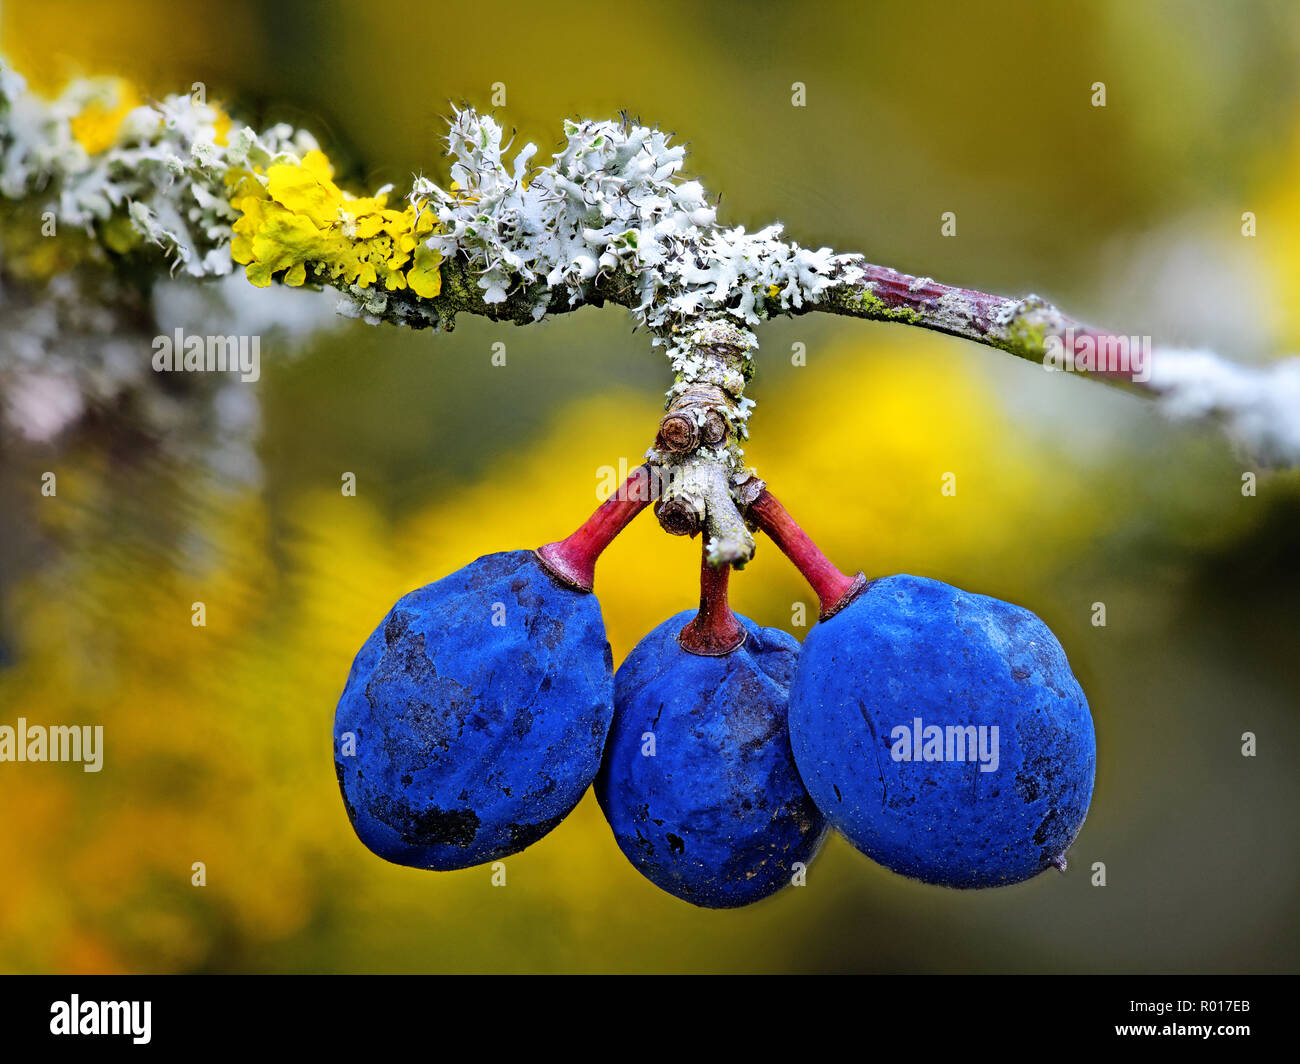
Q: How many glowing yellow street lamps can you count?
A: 0